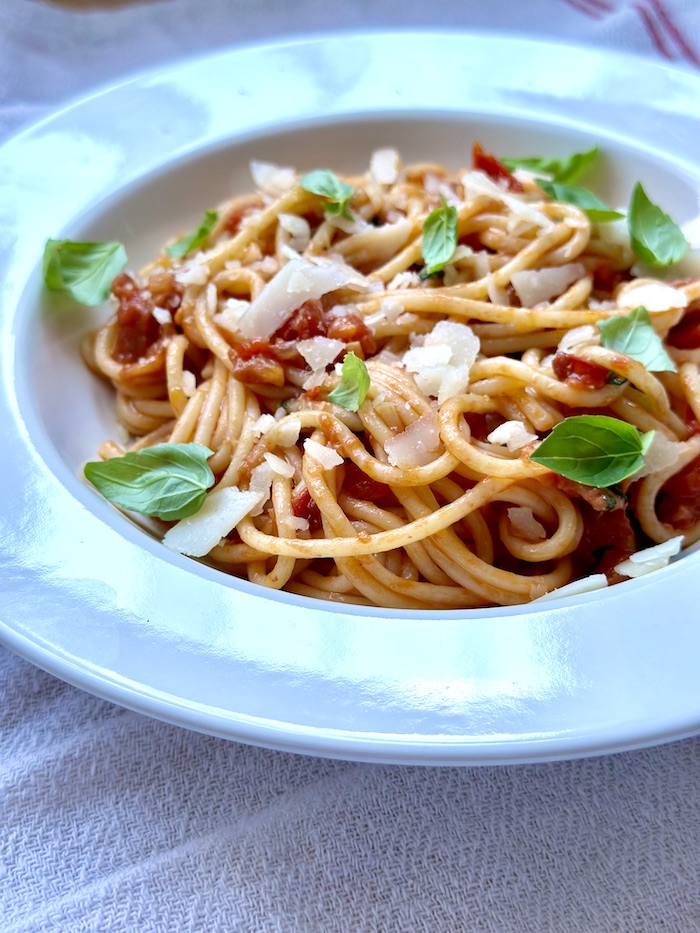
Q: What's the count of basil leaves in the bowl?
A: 11